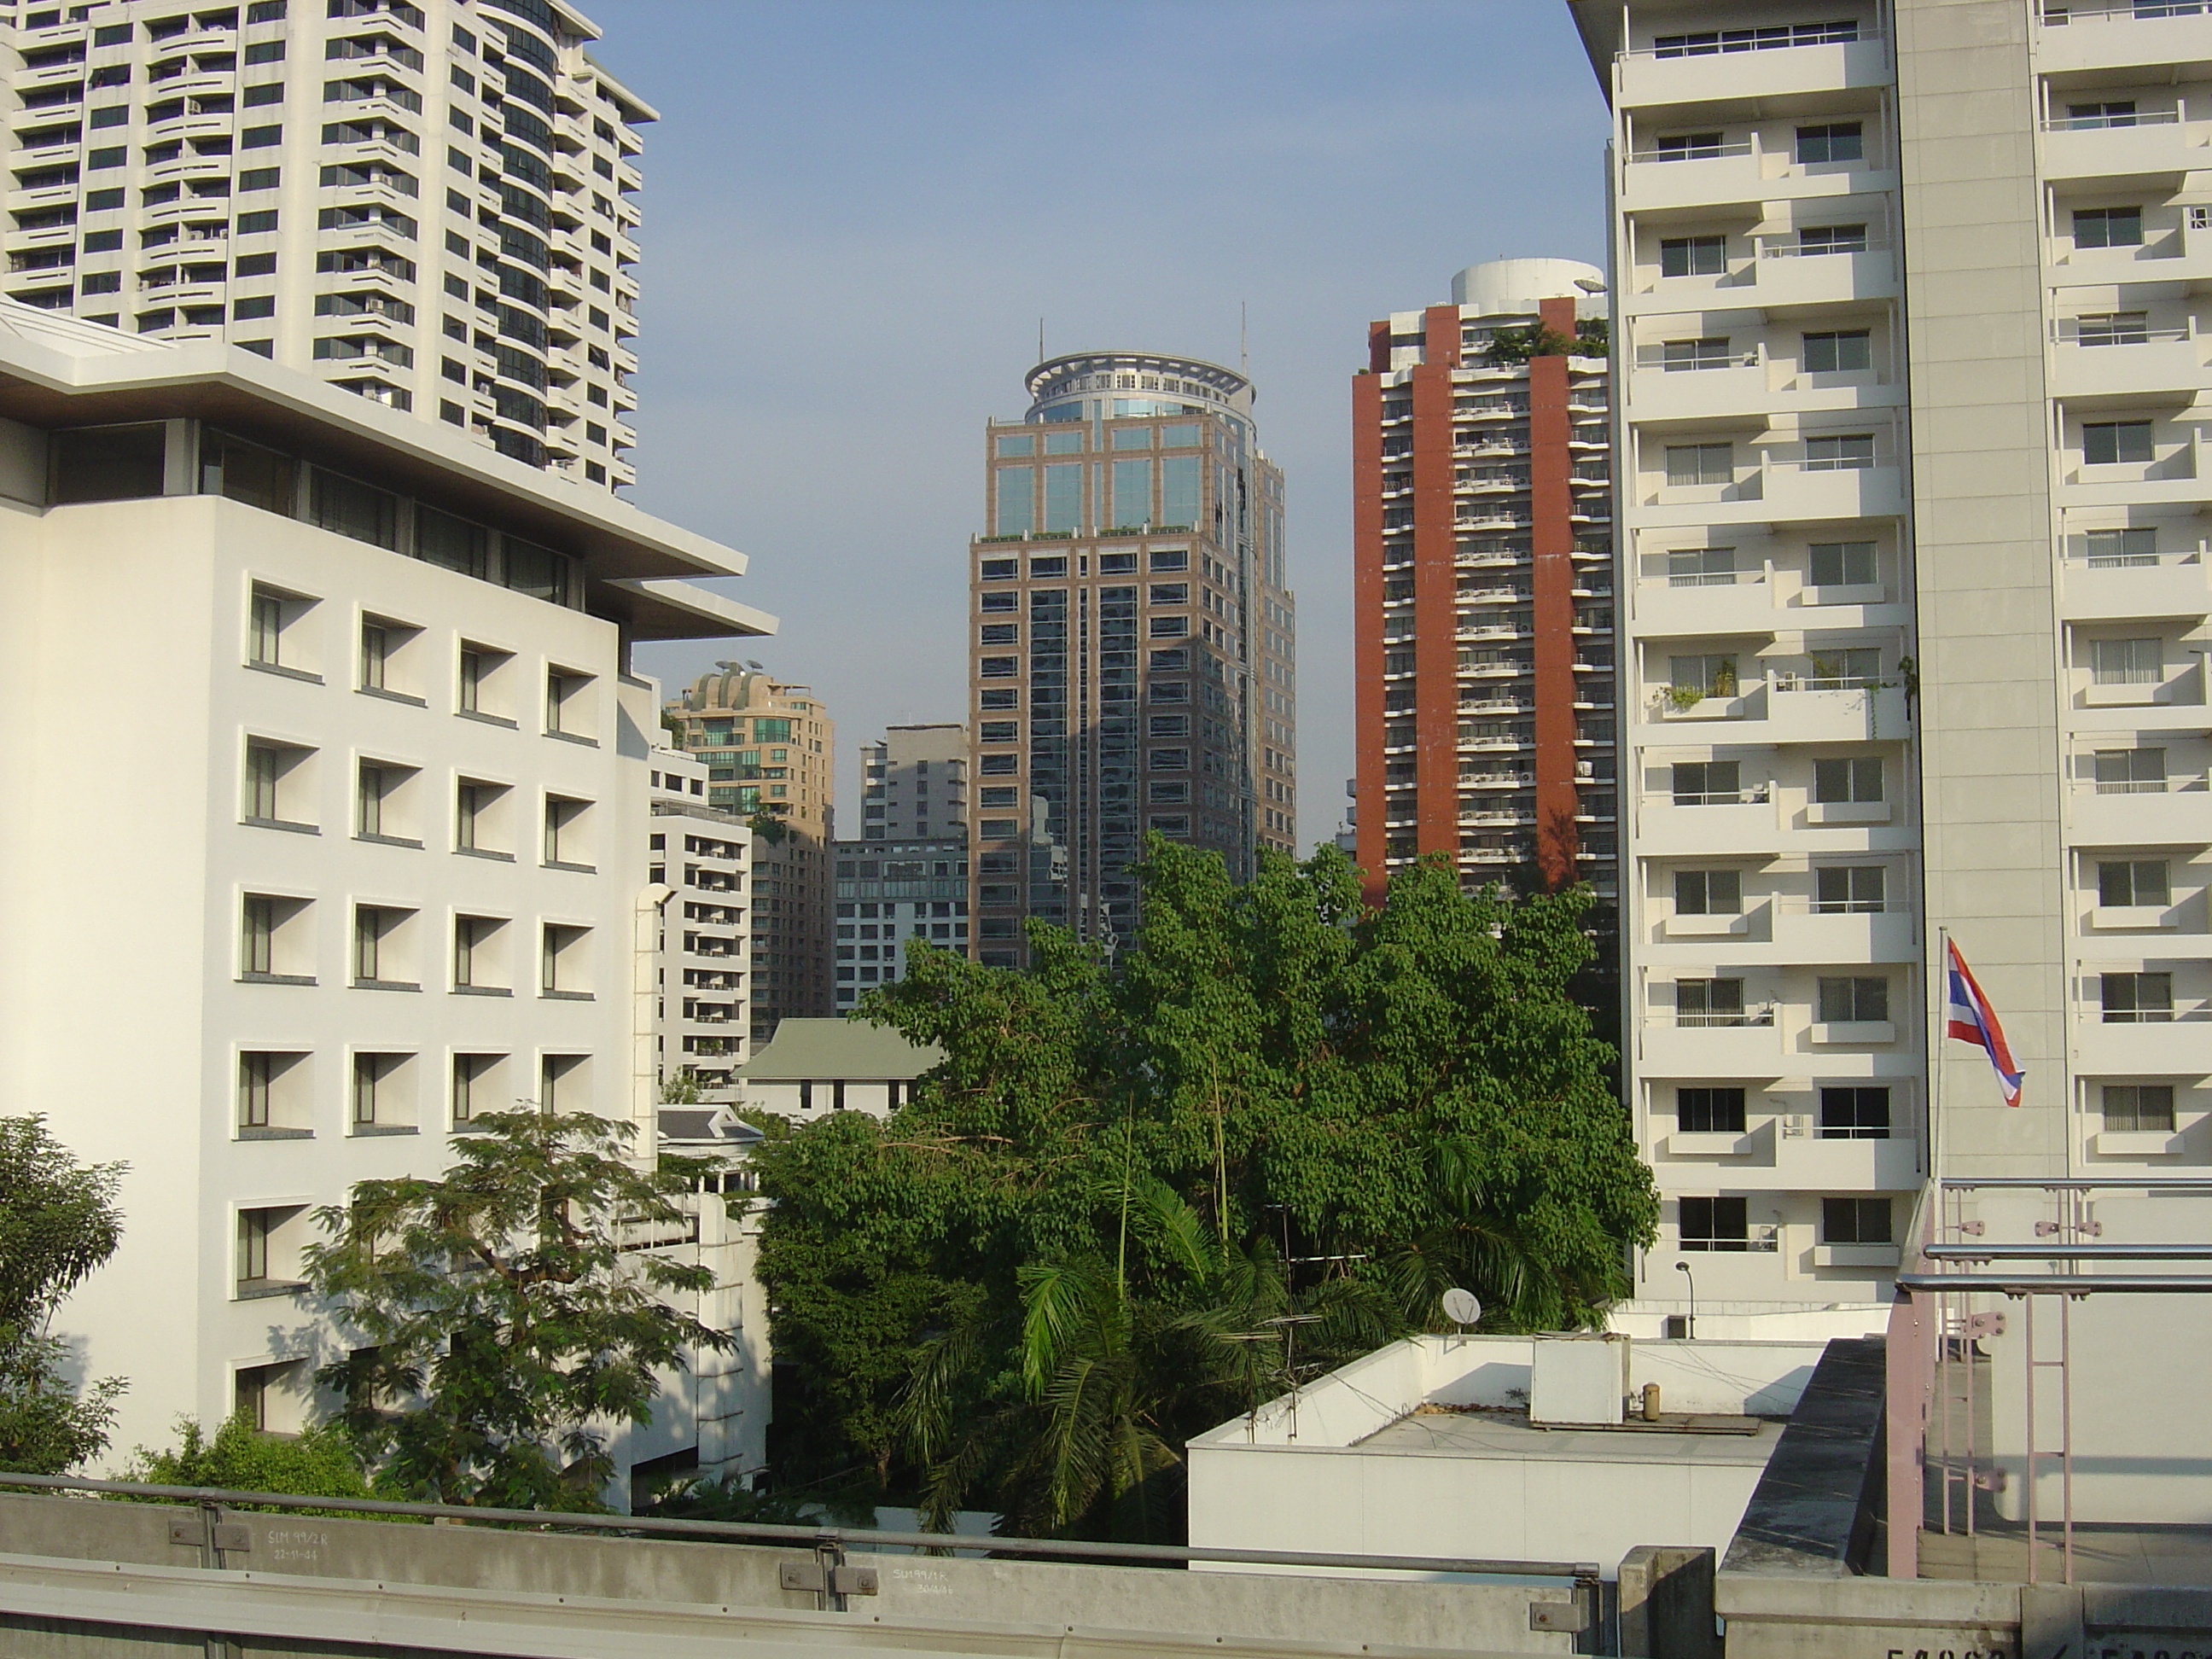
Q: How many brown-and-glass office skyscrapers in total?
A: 1